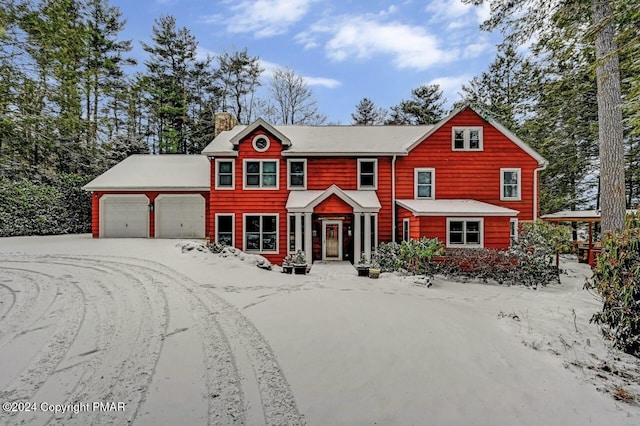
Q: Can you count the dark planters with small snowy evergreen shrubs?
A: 3